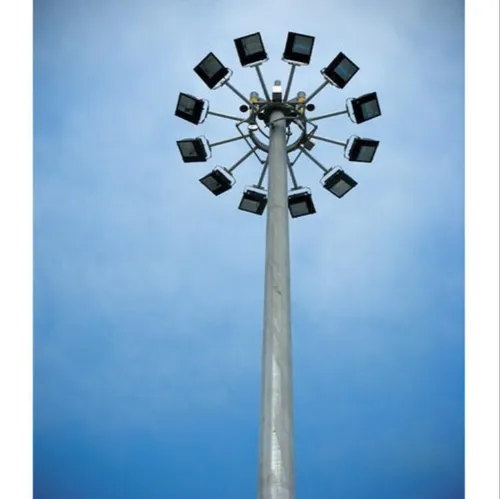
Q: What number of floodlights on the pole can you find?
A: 12